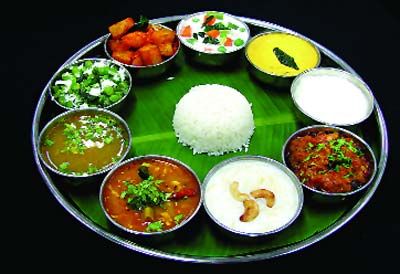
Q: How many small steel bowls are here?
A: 9